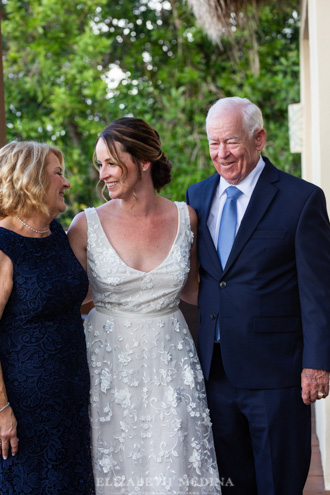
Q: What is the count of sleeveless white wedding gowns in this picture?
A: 1